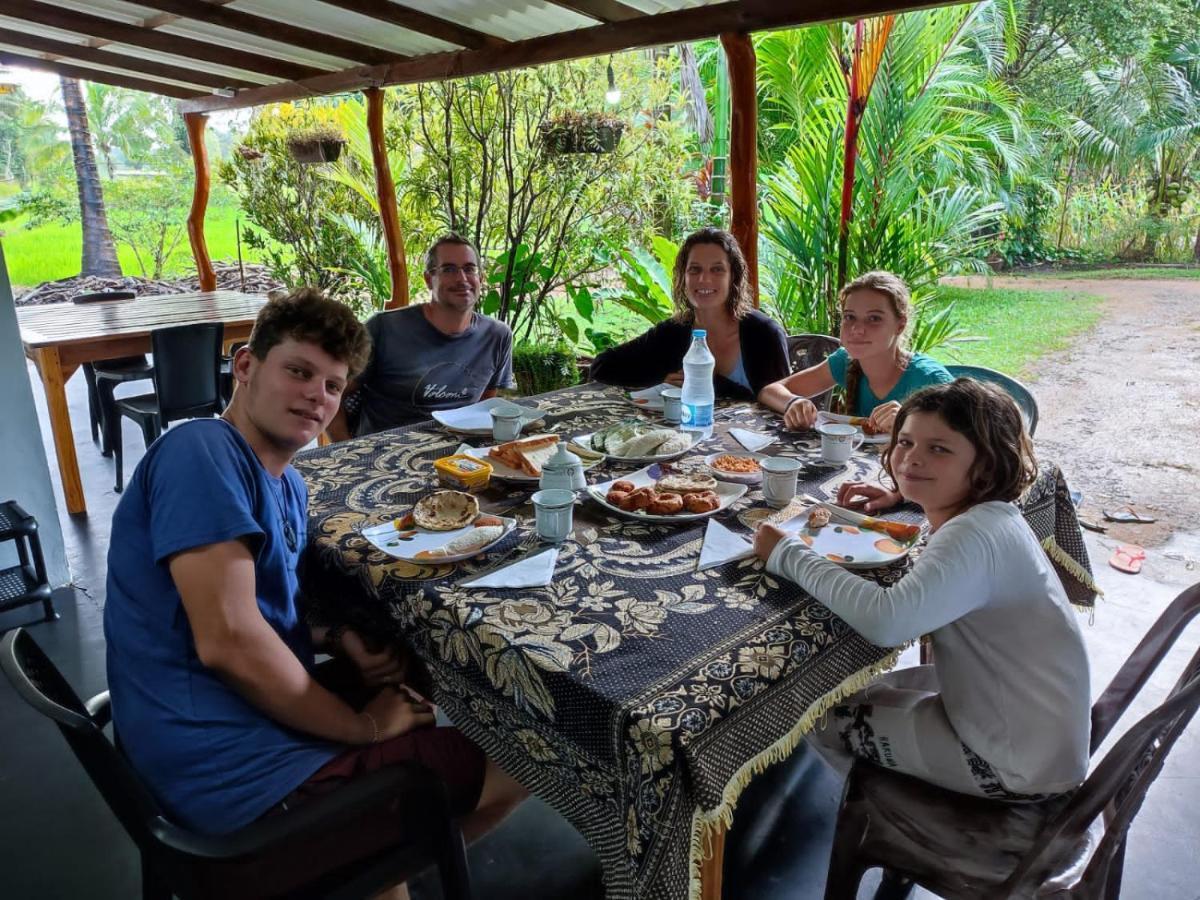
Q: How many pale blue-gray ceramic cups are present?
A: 5